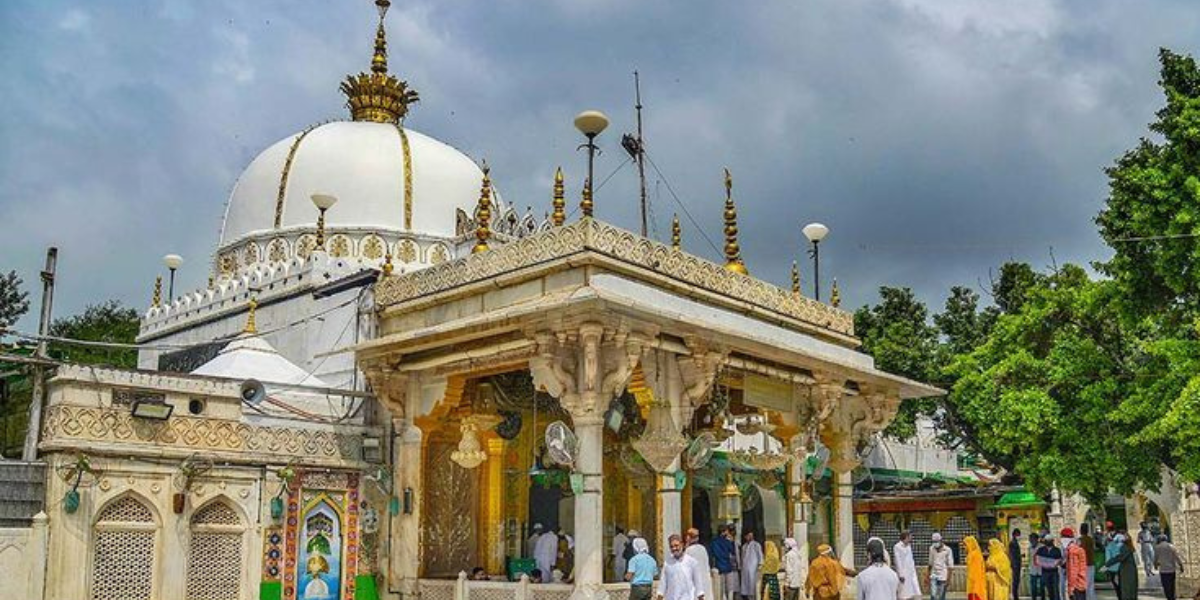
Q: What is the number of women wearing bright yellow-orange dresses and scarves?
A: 2